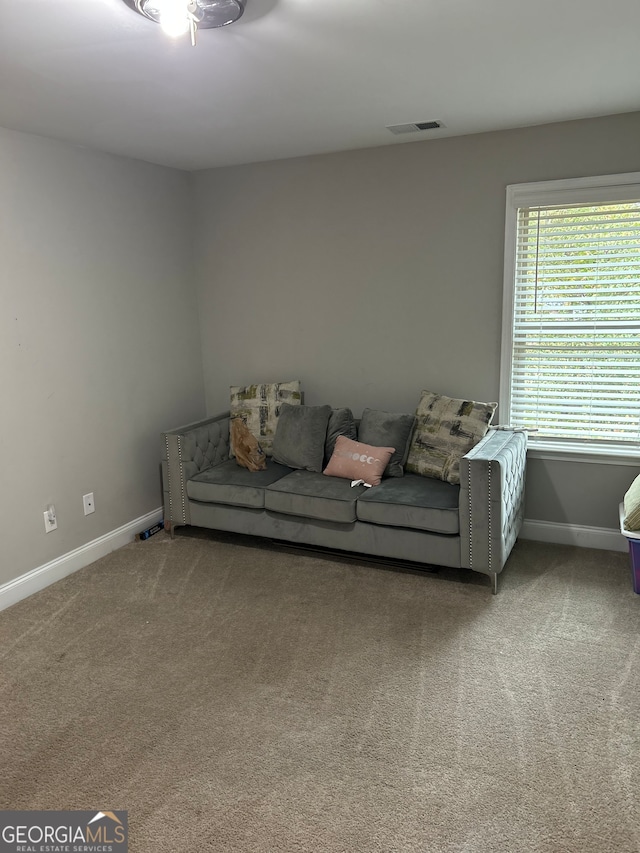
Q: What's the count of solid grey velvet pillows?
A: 3